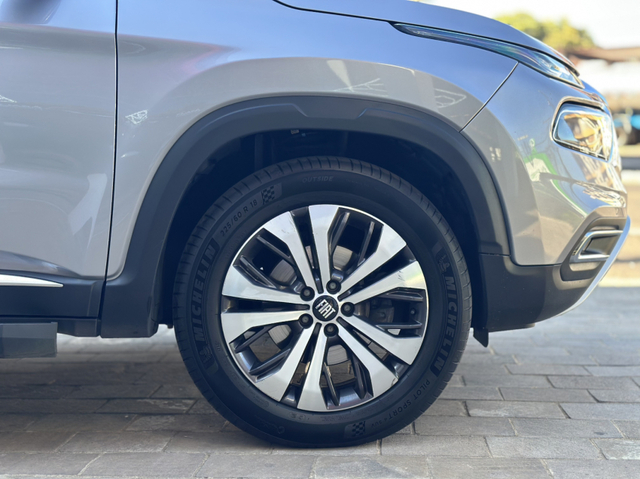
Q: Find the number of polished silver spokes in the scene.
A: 10